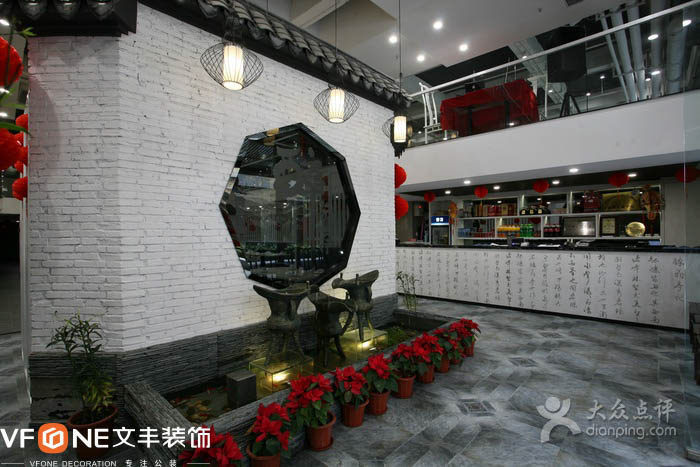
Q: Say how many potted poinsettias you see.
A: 10